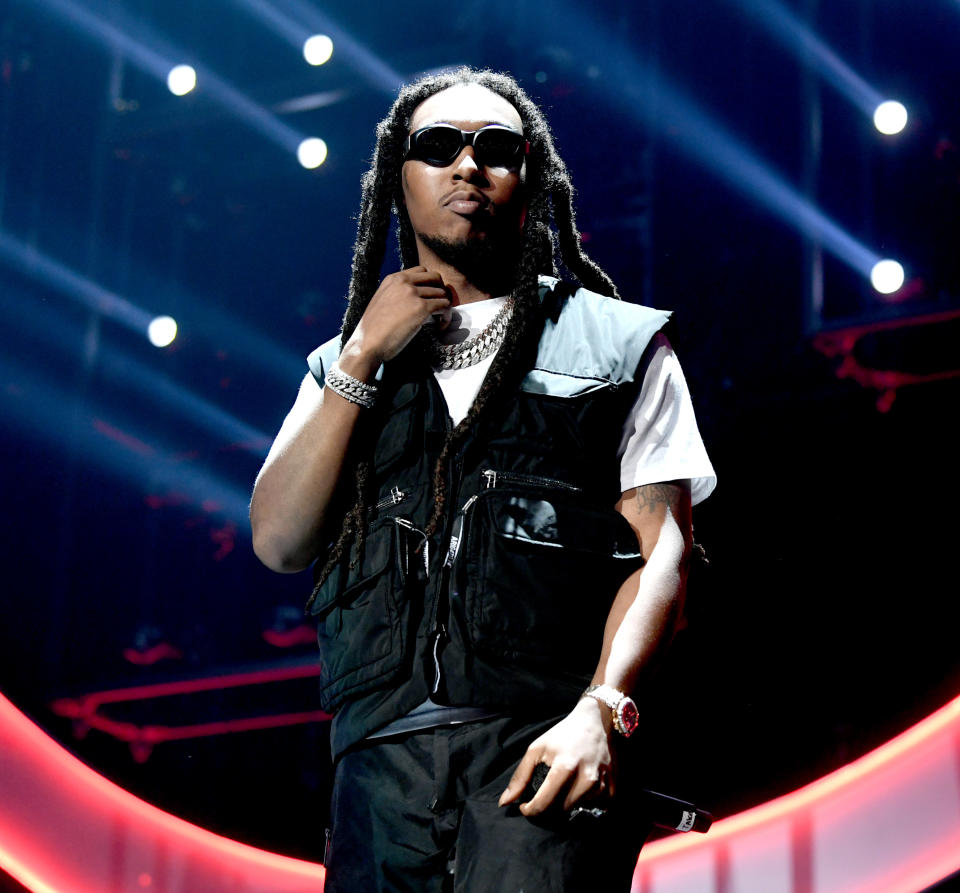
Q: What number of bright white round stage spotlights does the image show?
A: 6